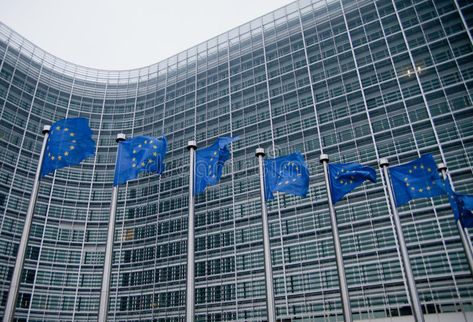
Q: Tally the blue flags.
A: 7